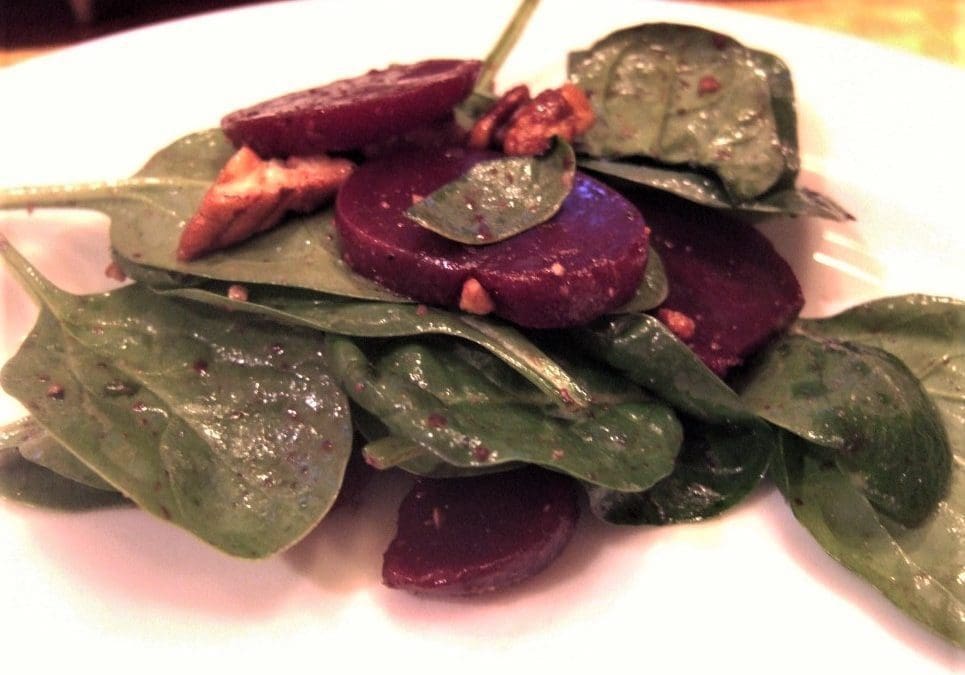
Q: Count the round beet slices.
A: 4